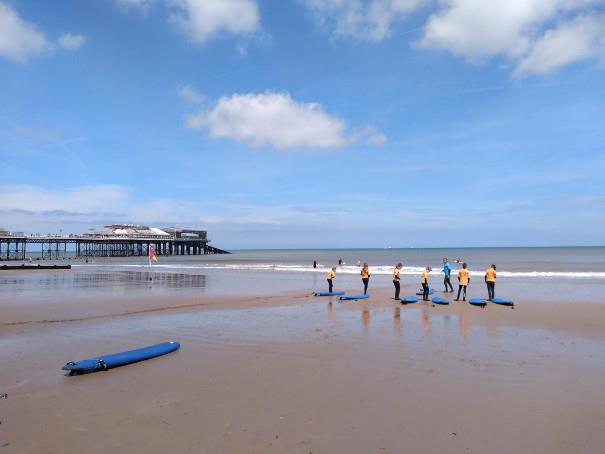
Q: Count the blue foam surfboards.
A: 8